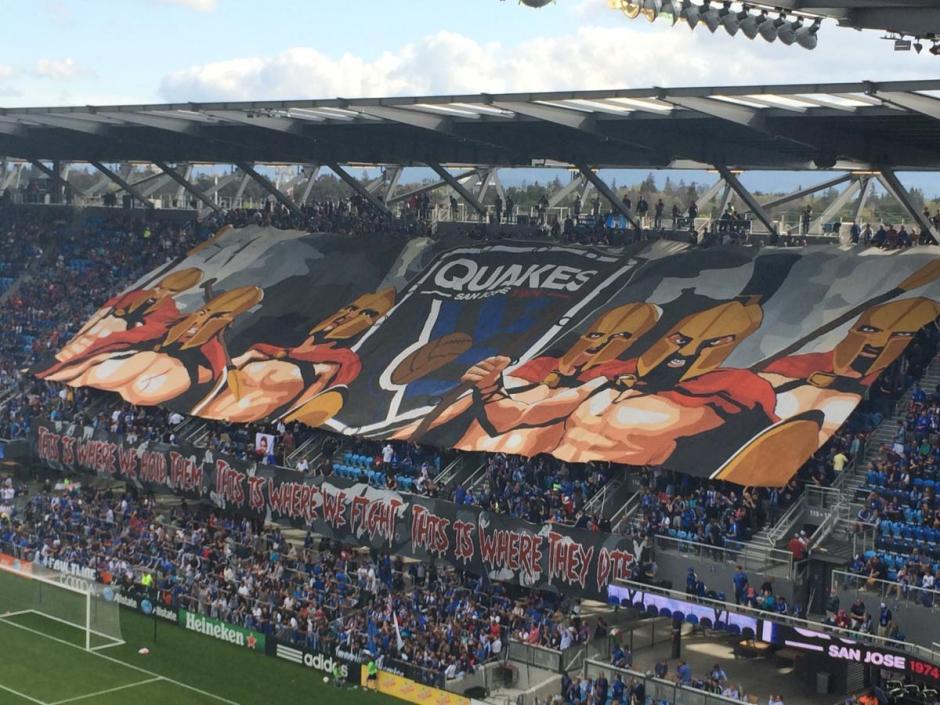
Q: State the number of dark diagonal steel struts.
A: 9